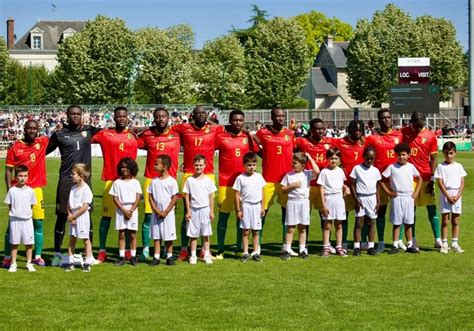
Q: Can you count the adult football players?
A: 11